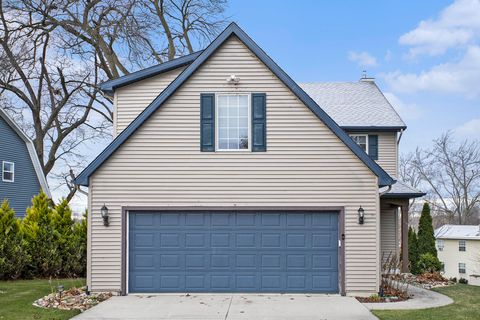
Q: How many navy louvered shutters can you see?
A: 3